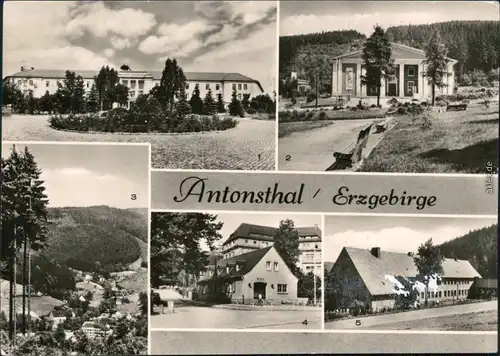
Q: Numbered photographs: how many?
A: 5